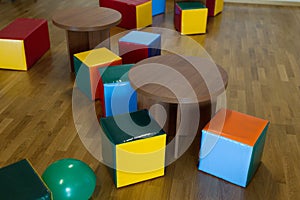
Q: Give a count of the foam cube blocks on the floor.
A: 11